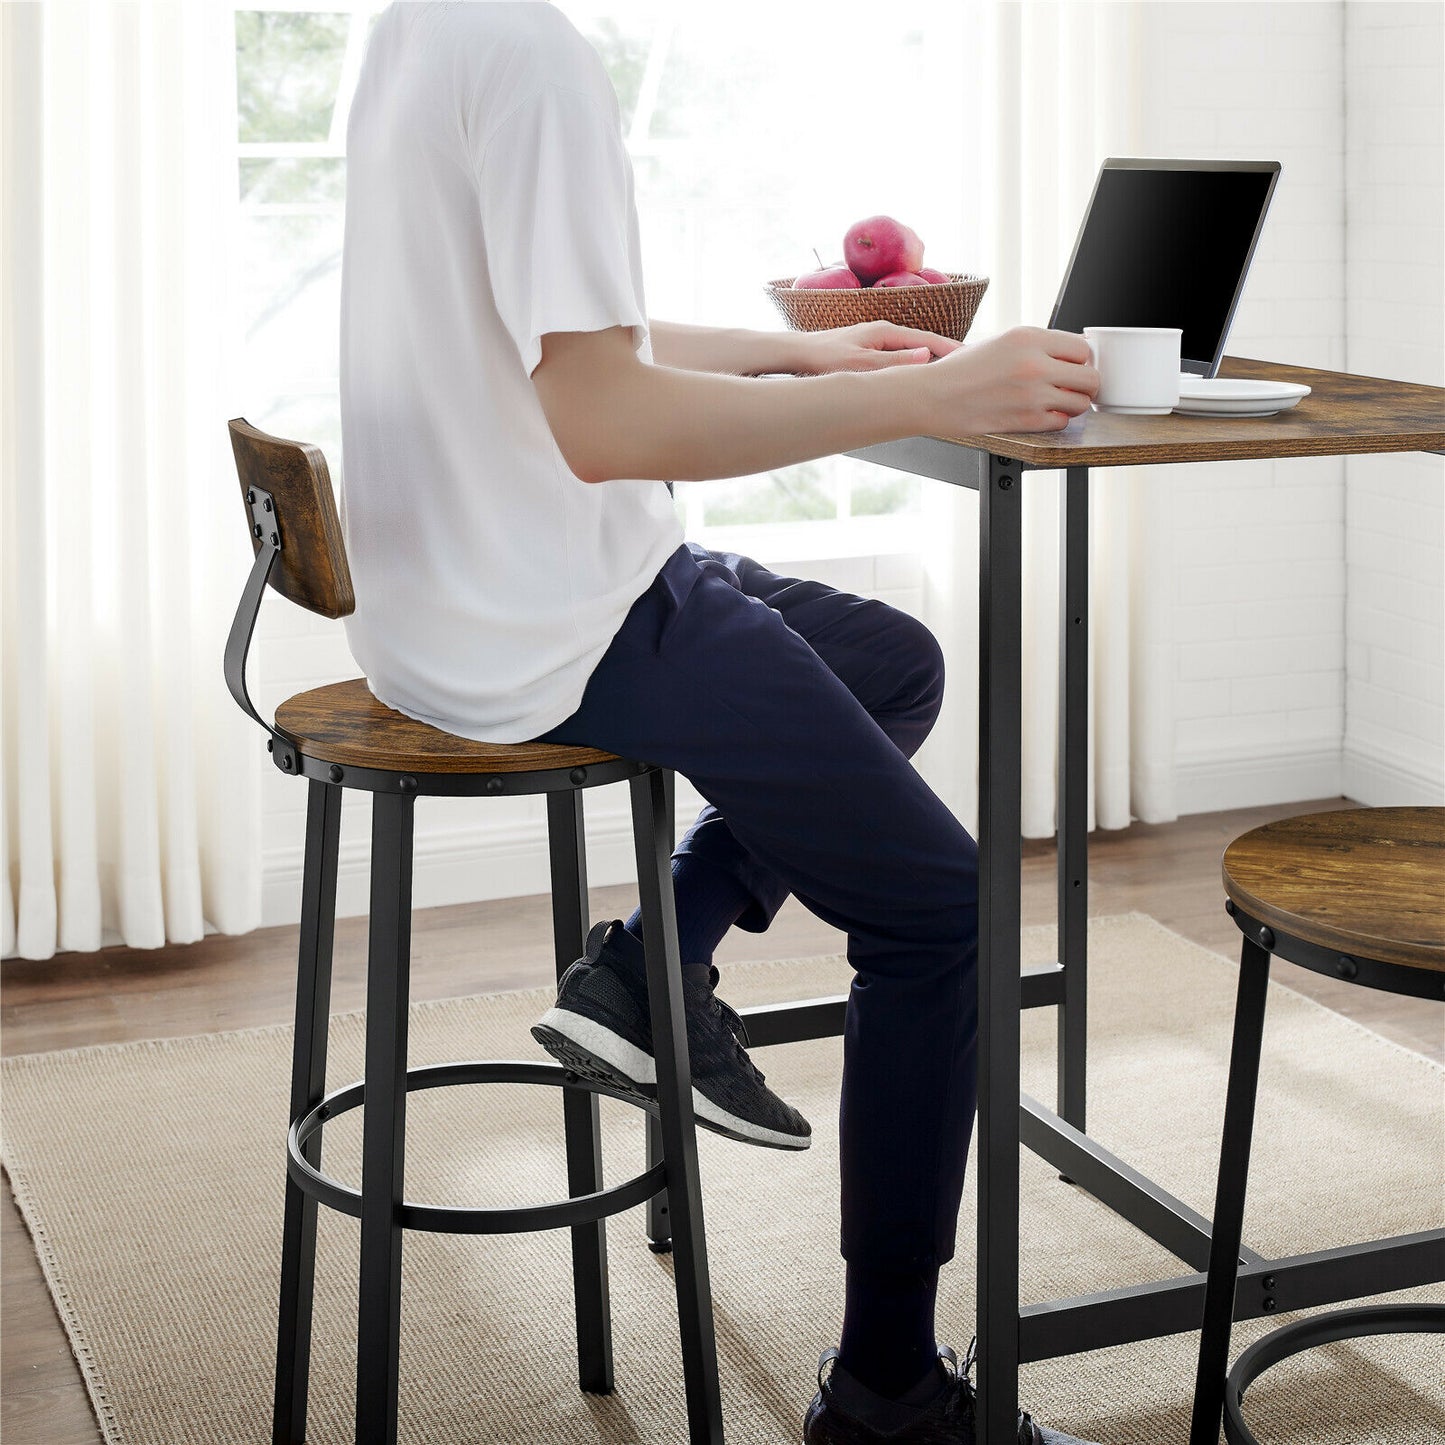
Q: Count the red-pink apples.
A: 4